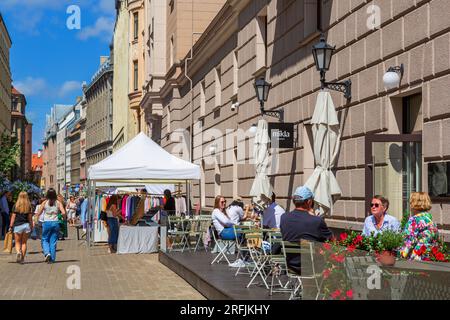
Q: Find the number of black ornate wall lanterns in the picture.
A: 2